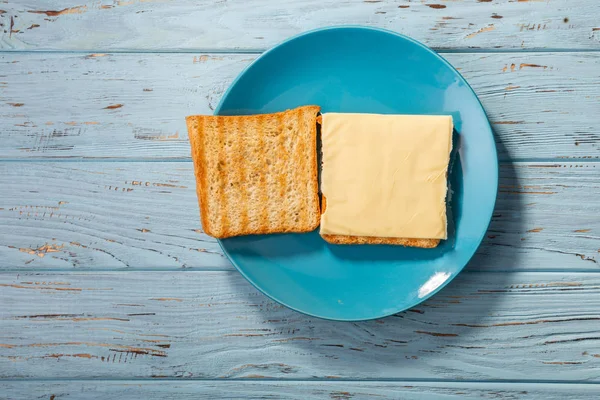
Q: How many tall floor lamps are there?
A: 0